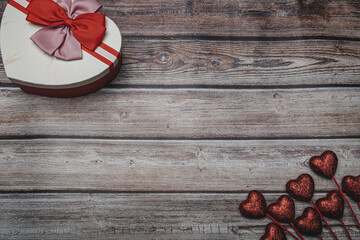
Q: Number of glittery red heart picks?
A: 8